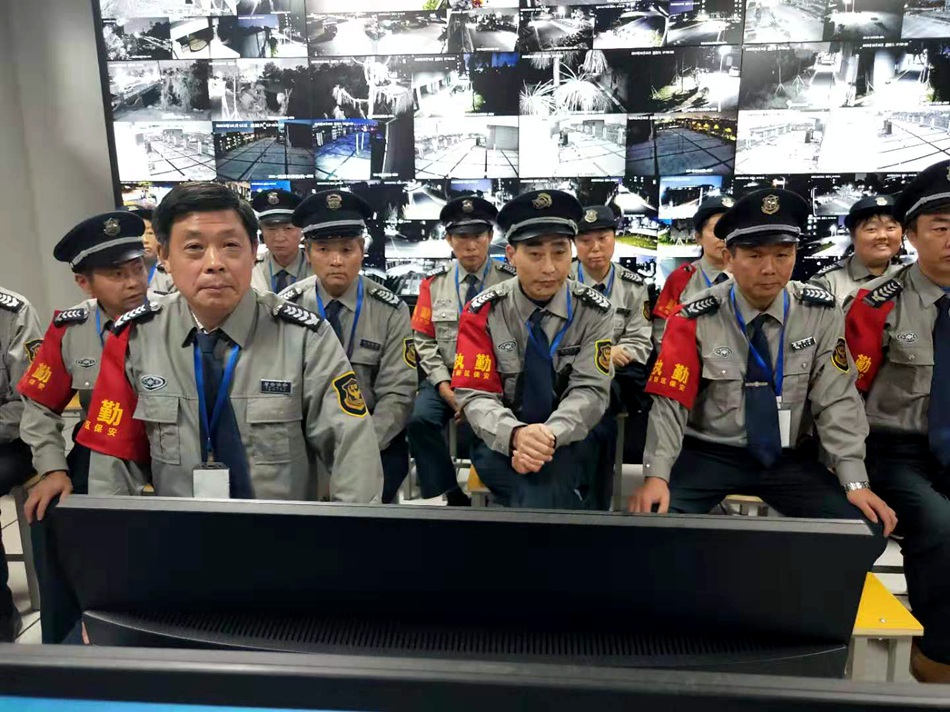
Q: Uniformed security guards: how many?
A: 13